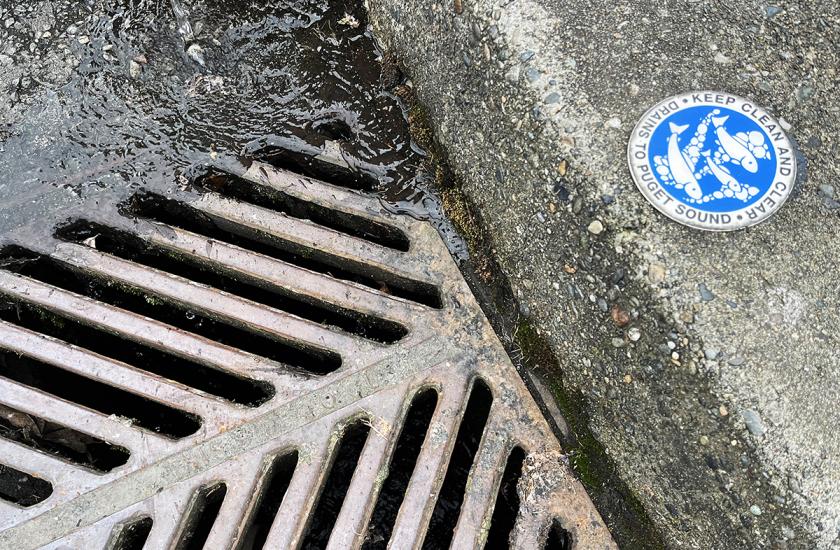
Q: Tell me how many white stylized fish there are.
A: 3